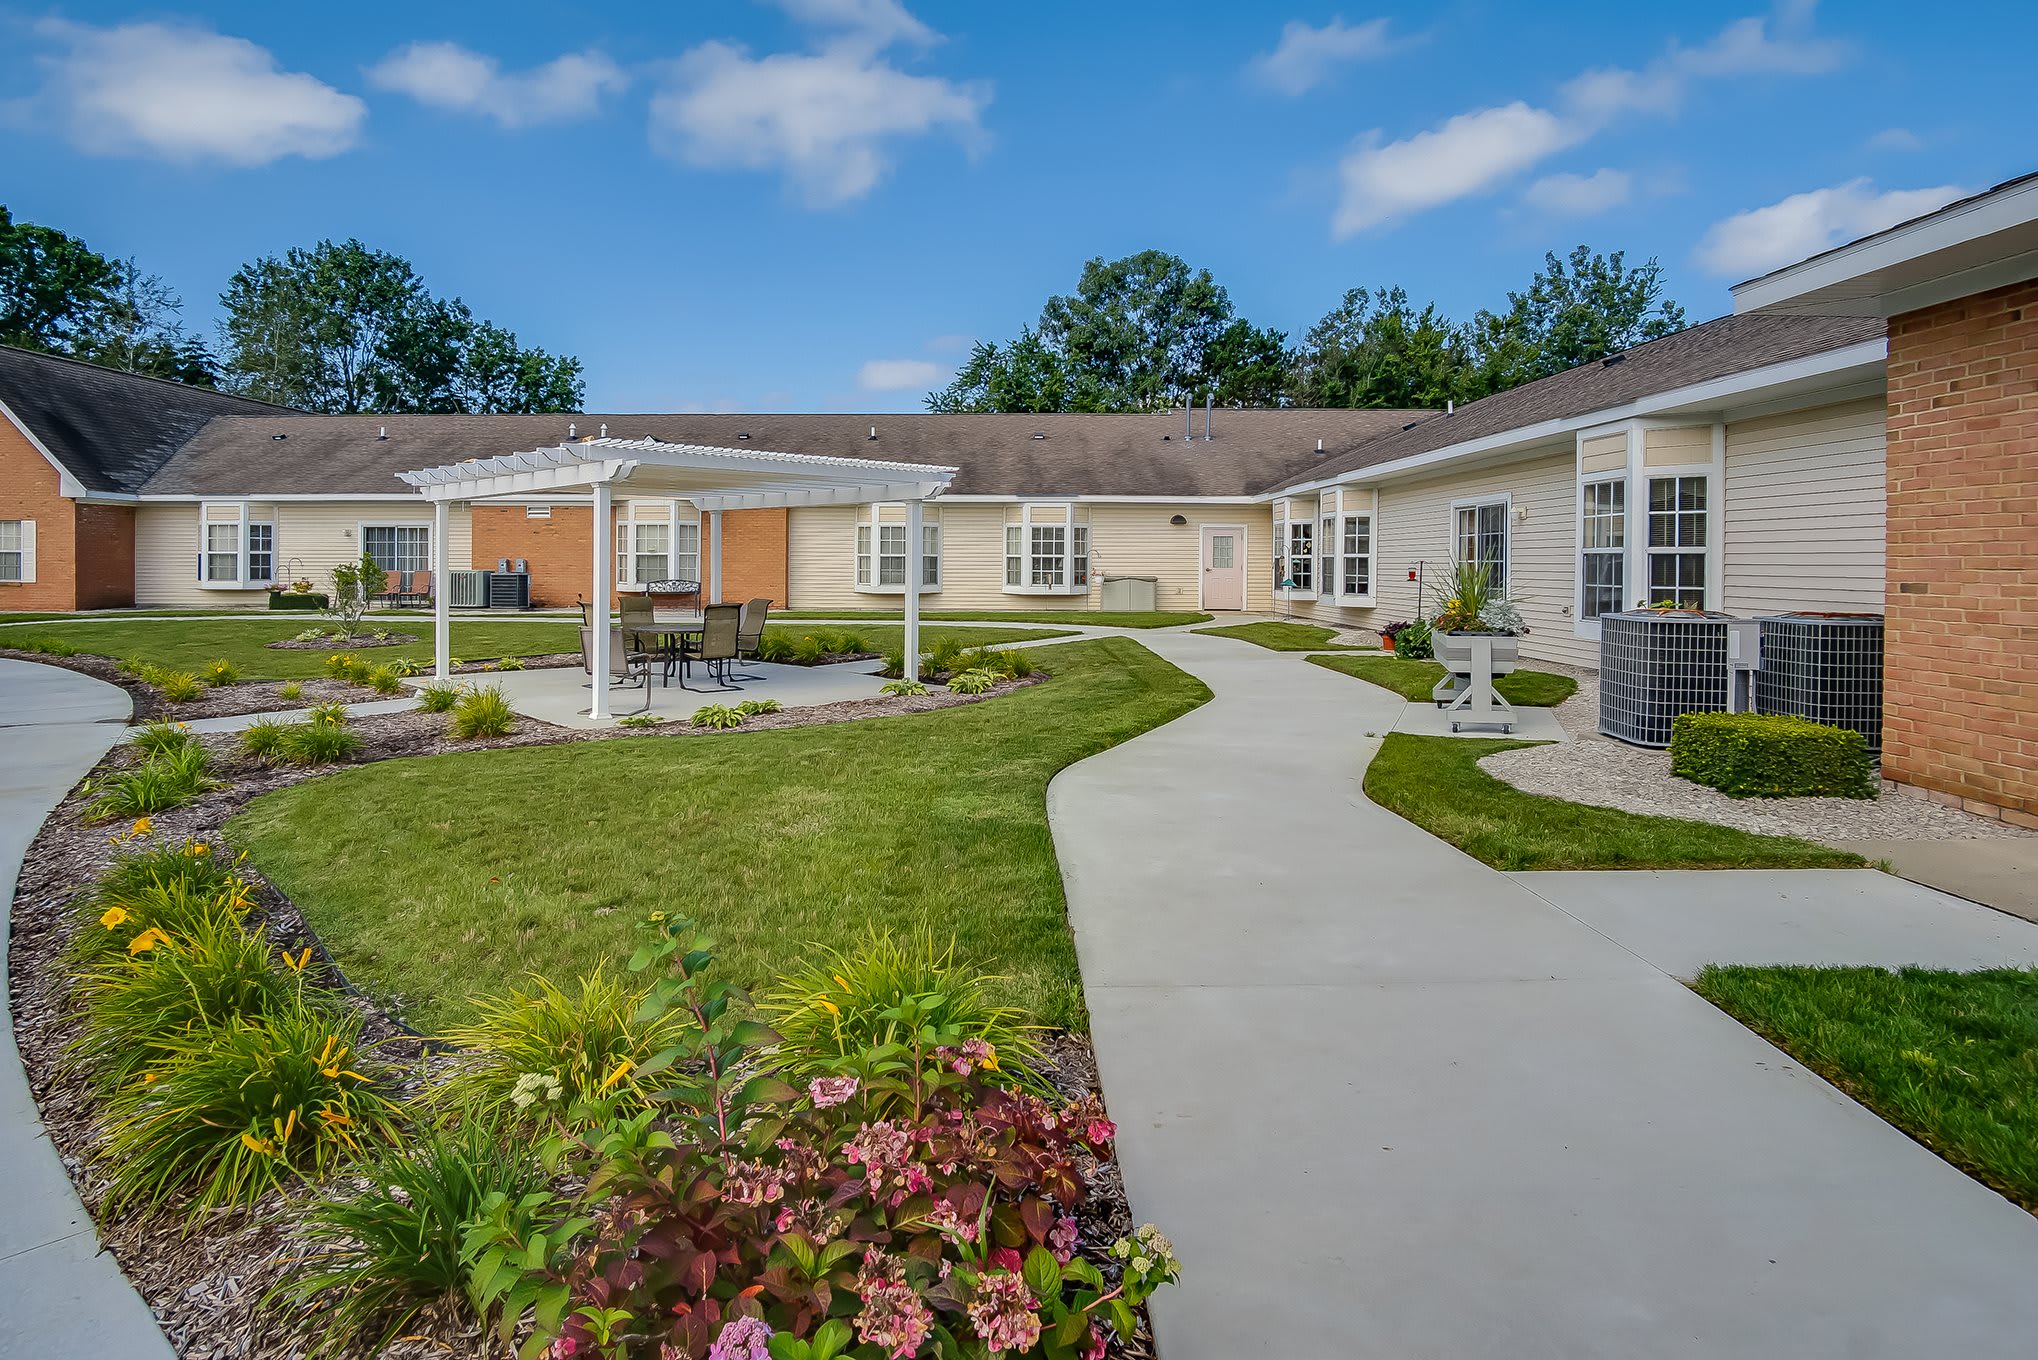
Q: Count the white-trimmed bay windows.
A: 7